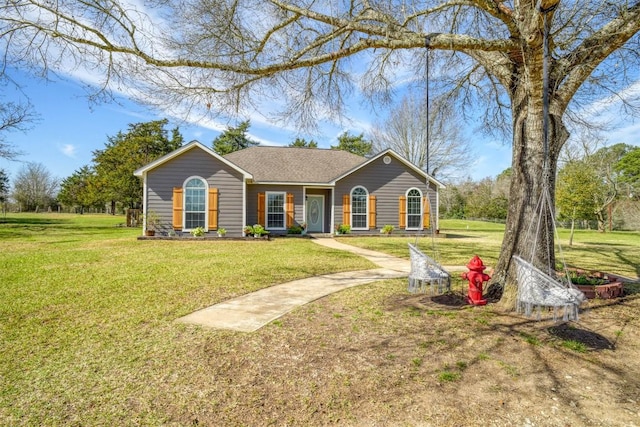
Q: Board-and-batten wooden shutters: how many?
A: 8